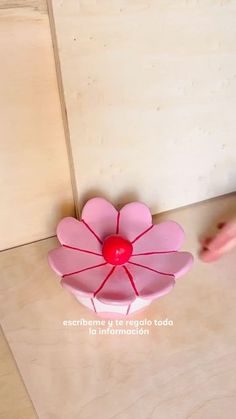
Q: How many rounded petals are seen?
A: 9